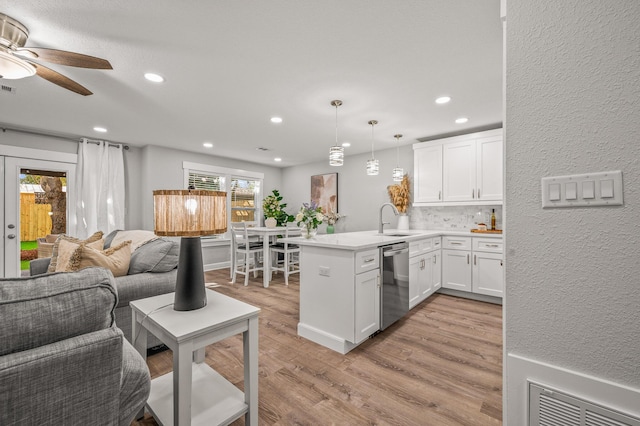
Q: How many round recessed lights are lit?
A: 8